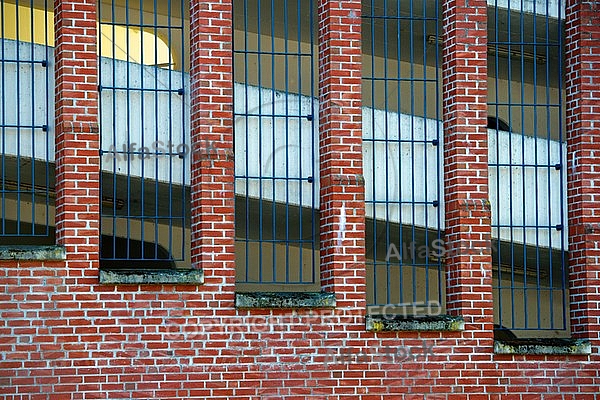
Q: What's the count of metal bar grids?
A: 5